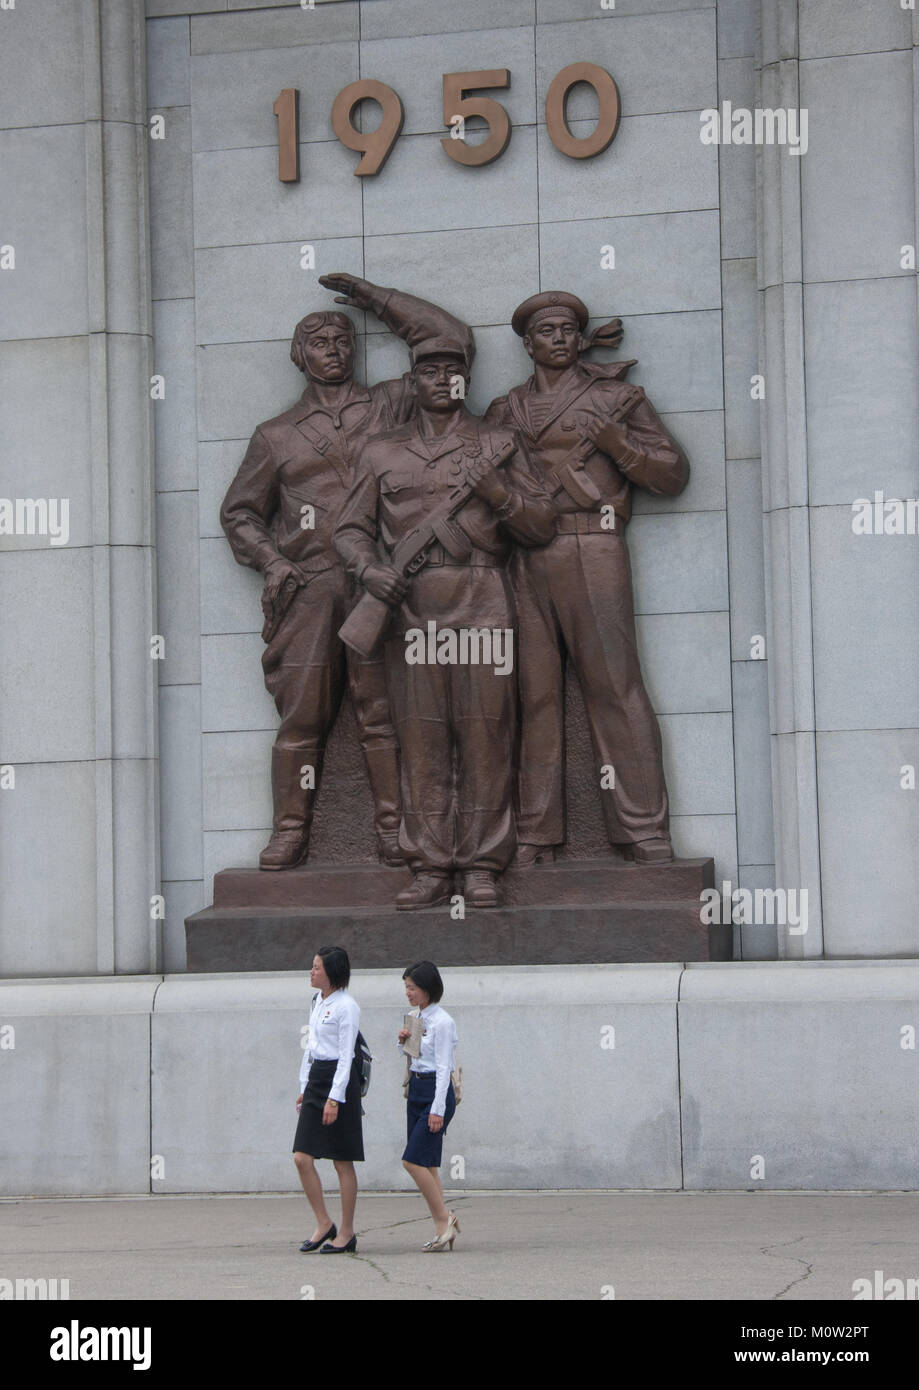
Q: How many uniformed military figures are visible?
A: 3